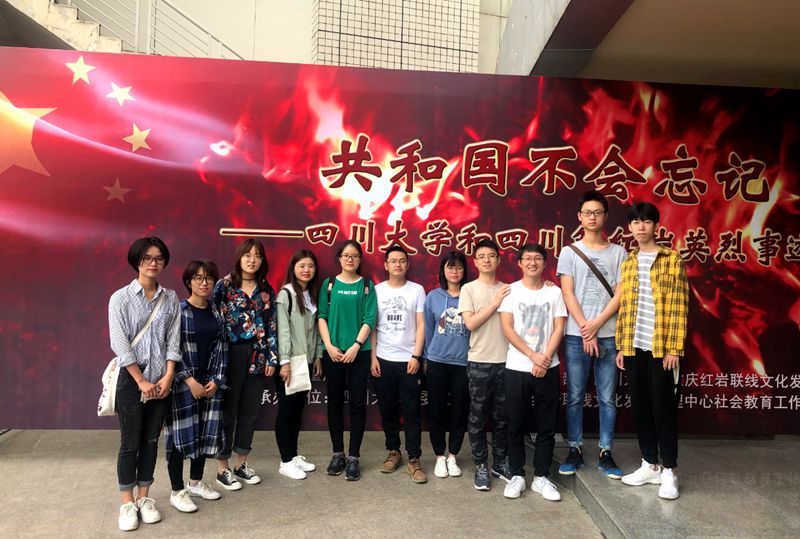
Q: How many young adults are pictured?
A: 11